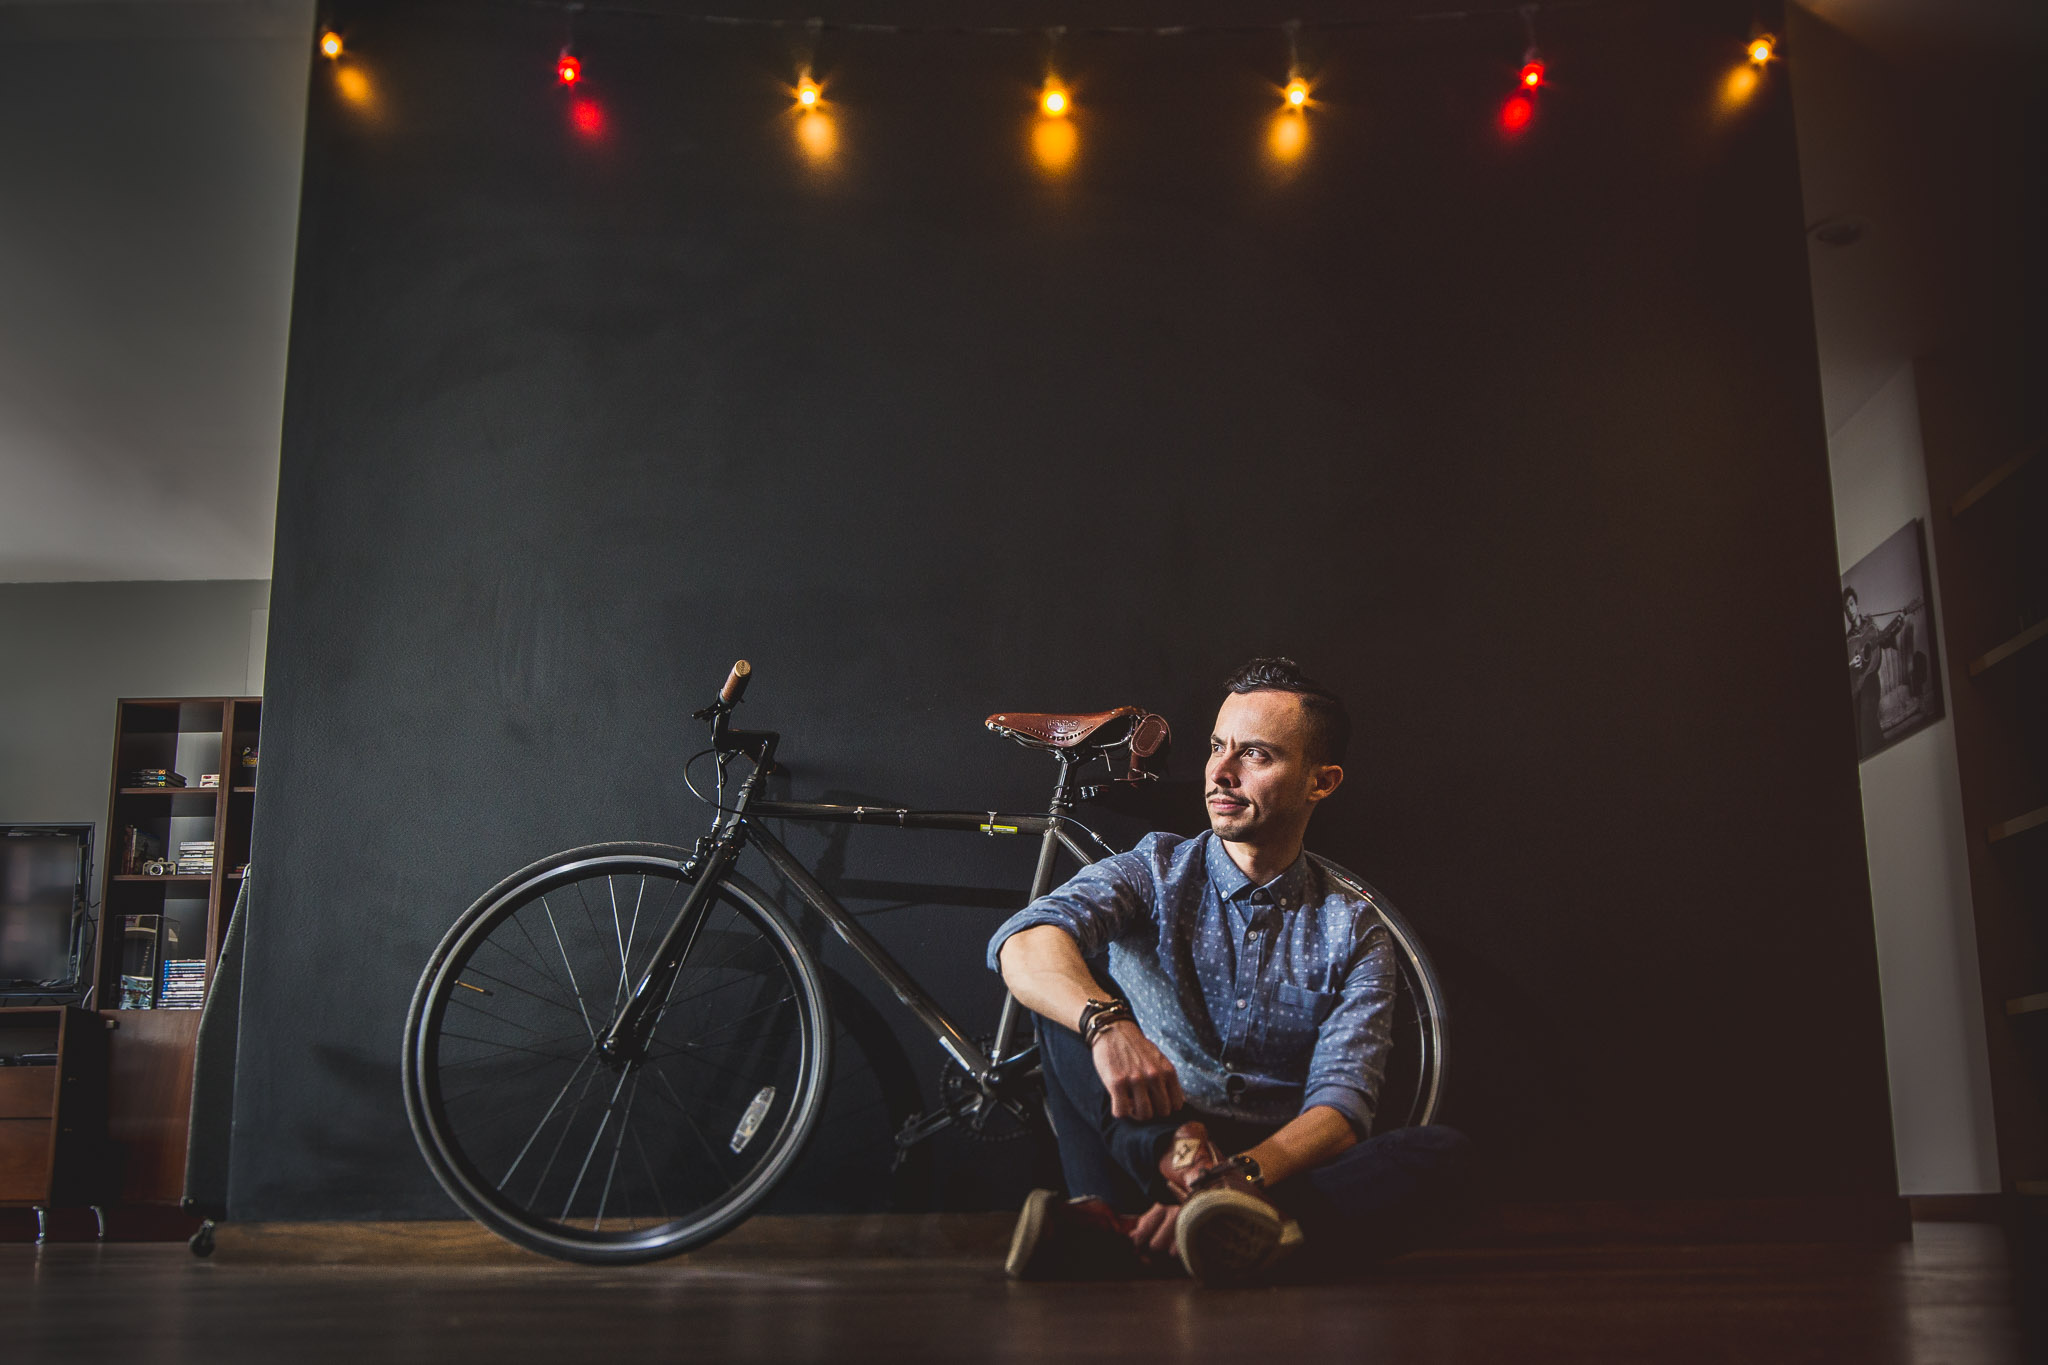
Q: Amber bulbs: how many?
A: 5